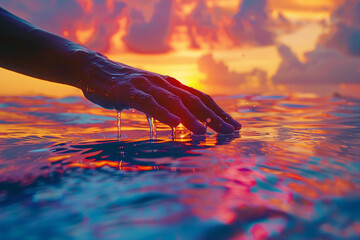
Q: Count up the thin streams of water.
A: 3